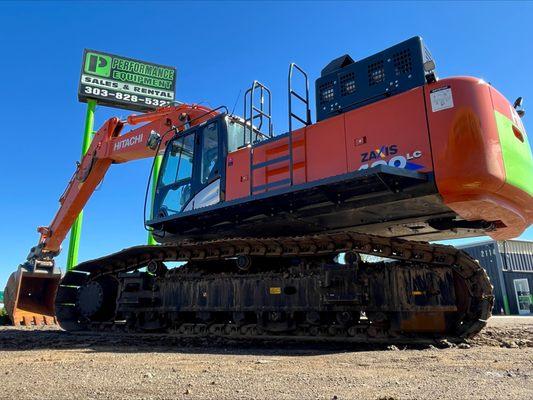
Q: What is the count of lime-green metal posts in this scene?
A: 2